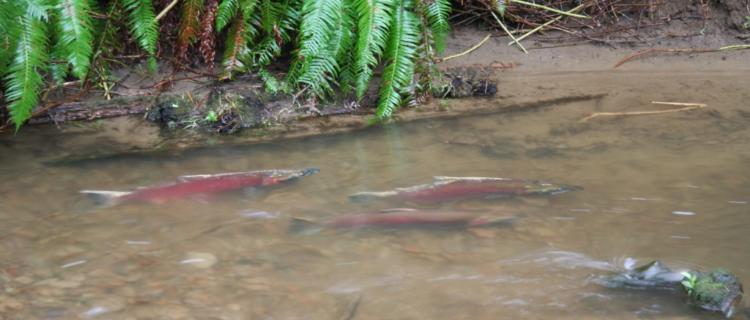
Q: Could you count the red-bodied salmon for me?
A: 3